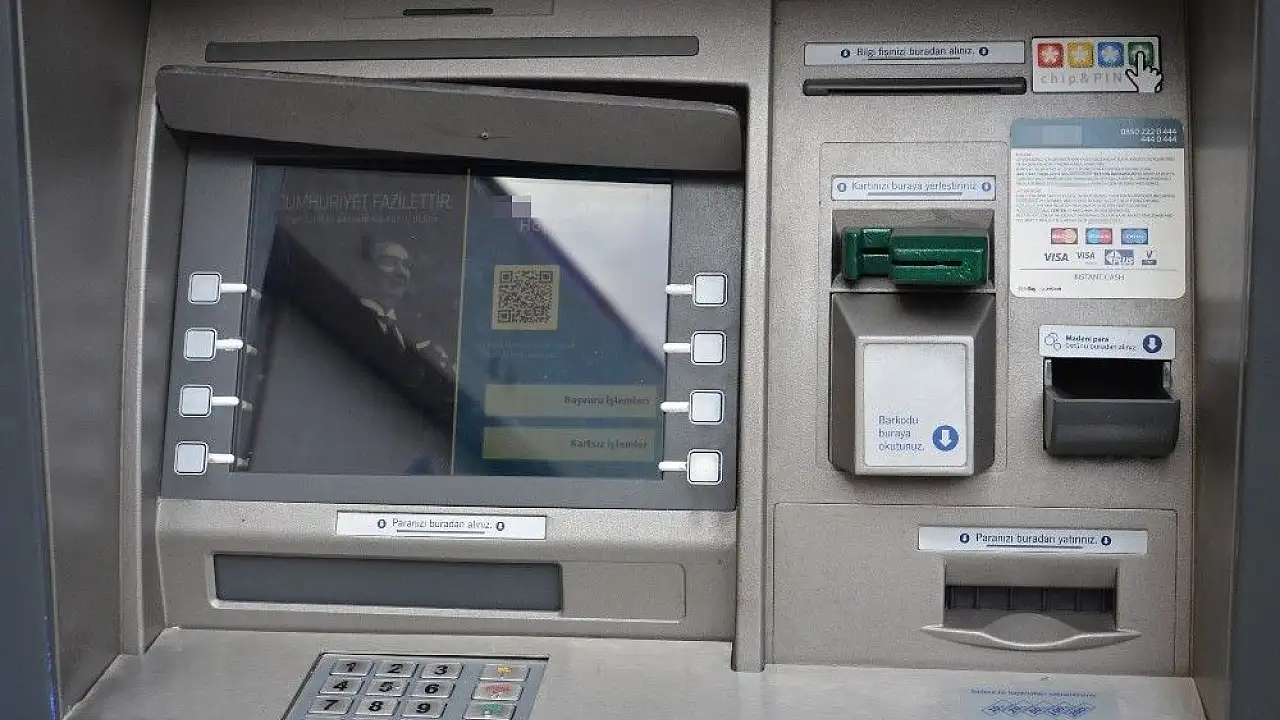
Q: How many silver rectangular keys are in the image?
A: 12